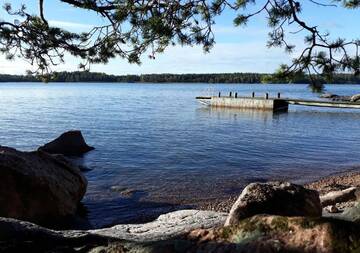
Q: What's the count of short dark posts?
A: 6